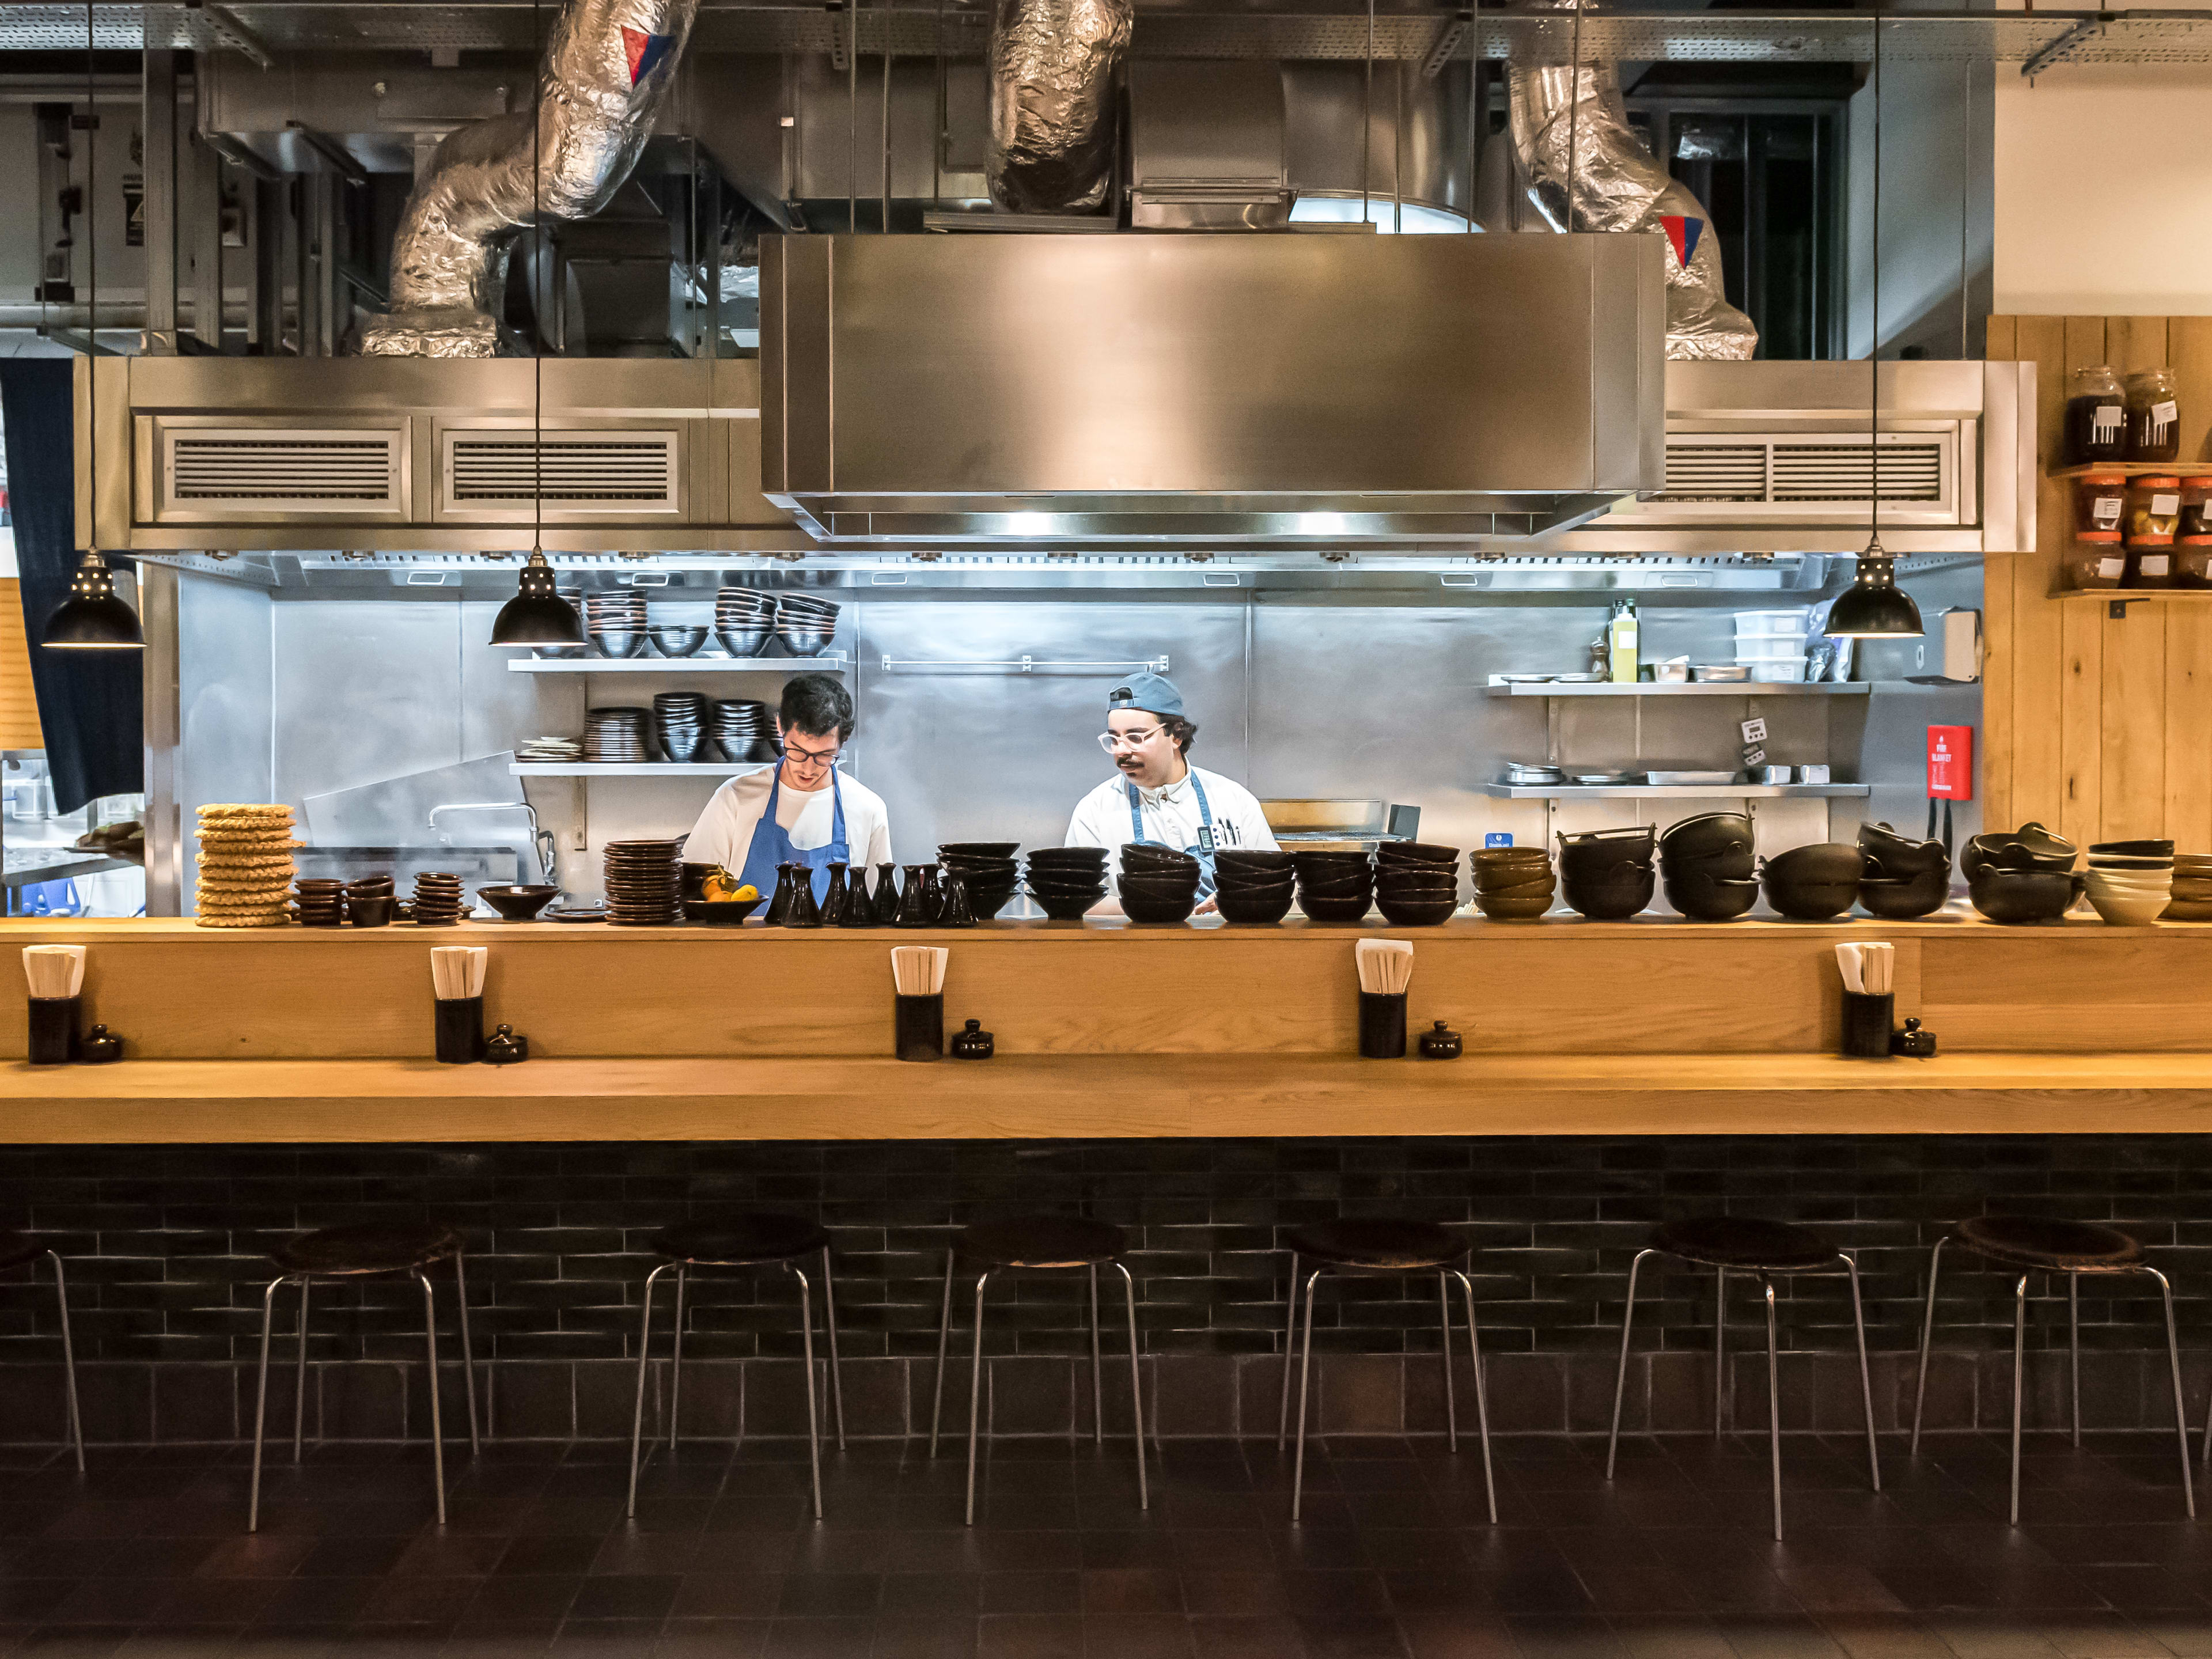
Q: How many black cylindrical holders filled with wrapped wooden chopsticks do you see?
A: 5